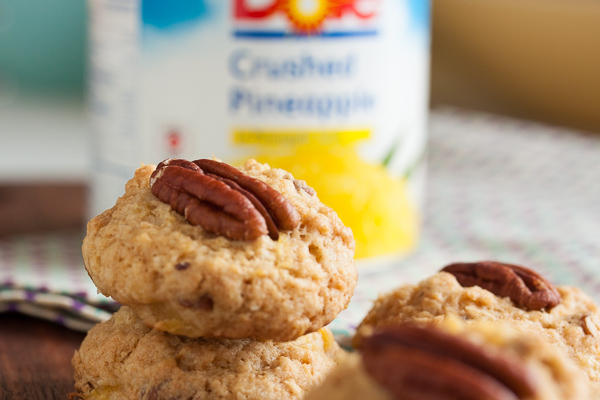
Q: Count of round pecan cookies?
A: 4